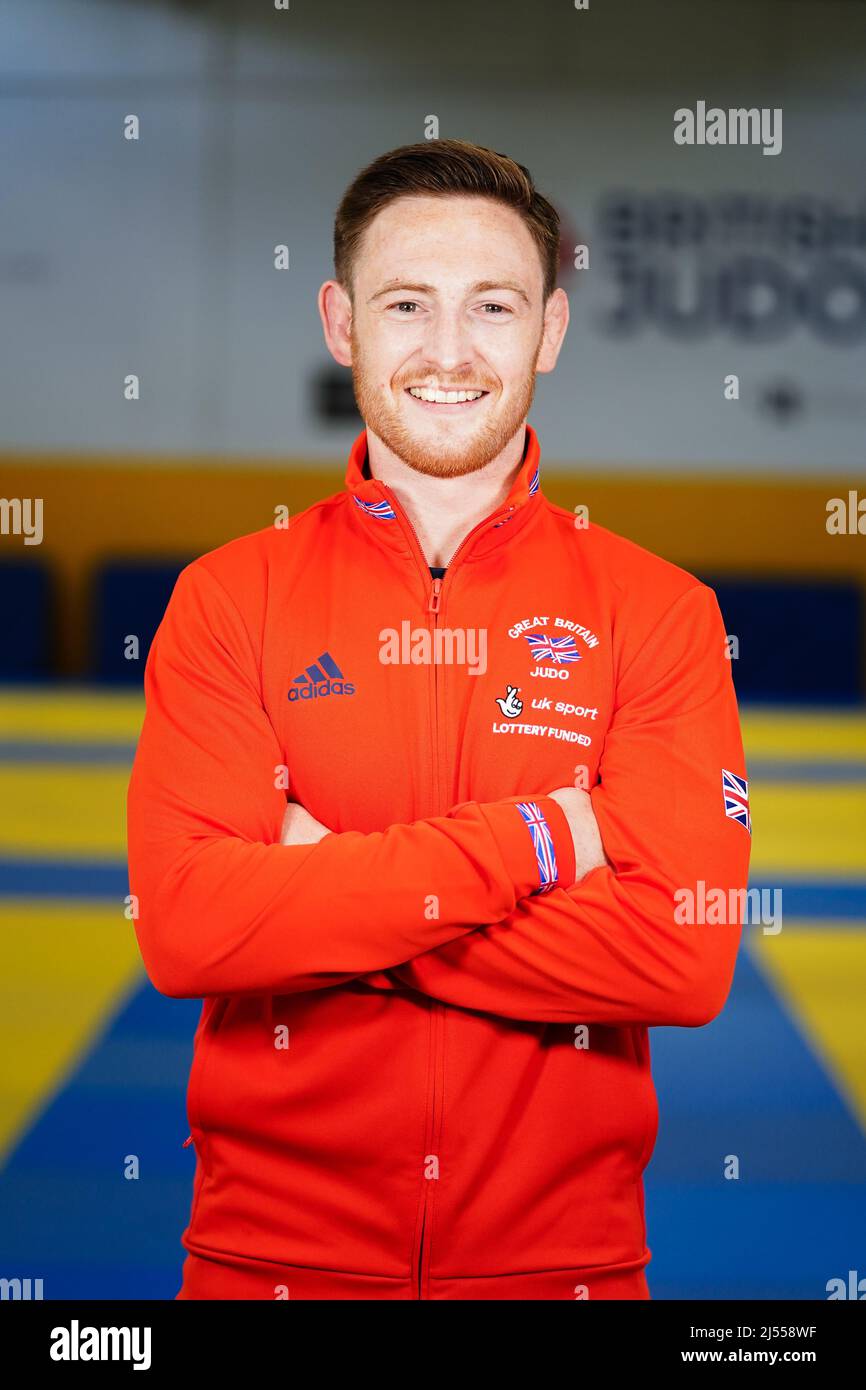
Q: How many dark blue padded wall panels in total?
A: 3